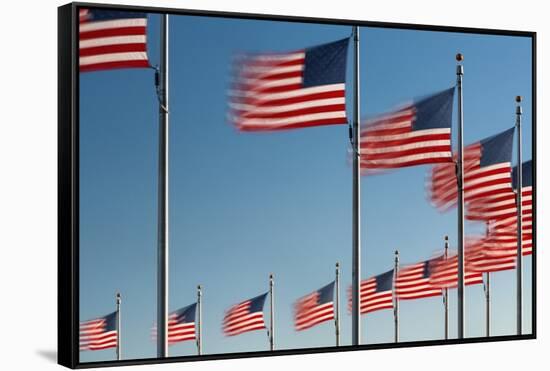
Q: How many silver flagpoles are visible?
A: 11